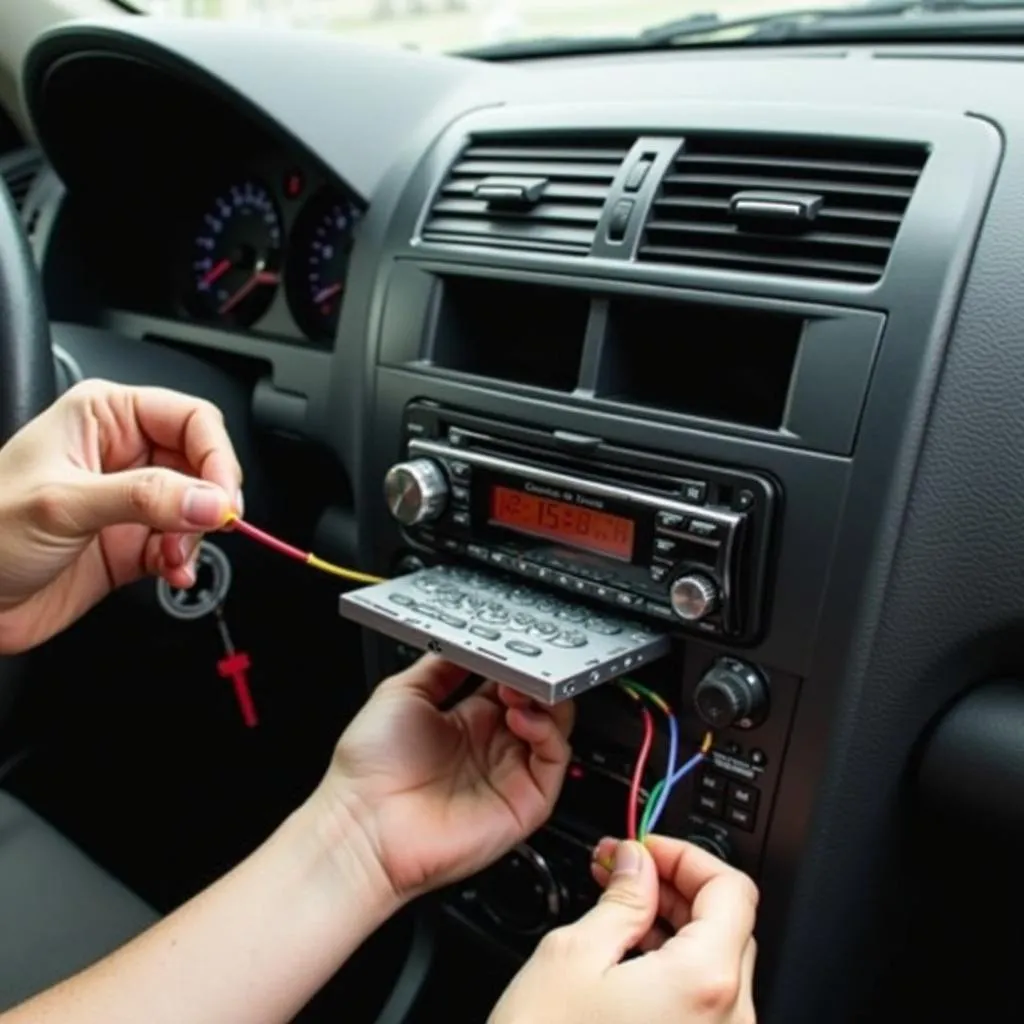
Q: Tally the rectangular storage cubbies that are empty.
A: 2